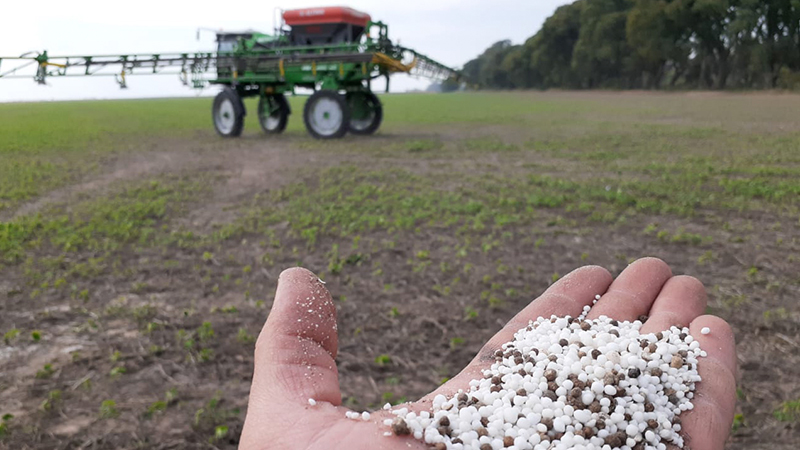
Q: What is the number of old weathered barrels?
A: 0